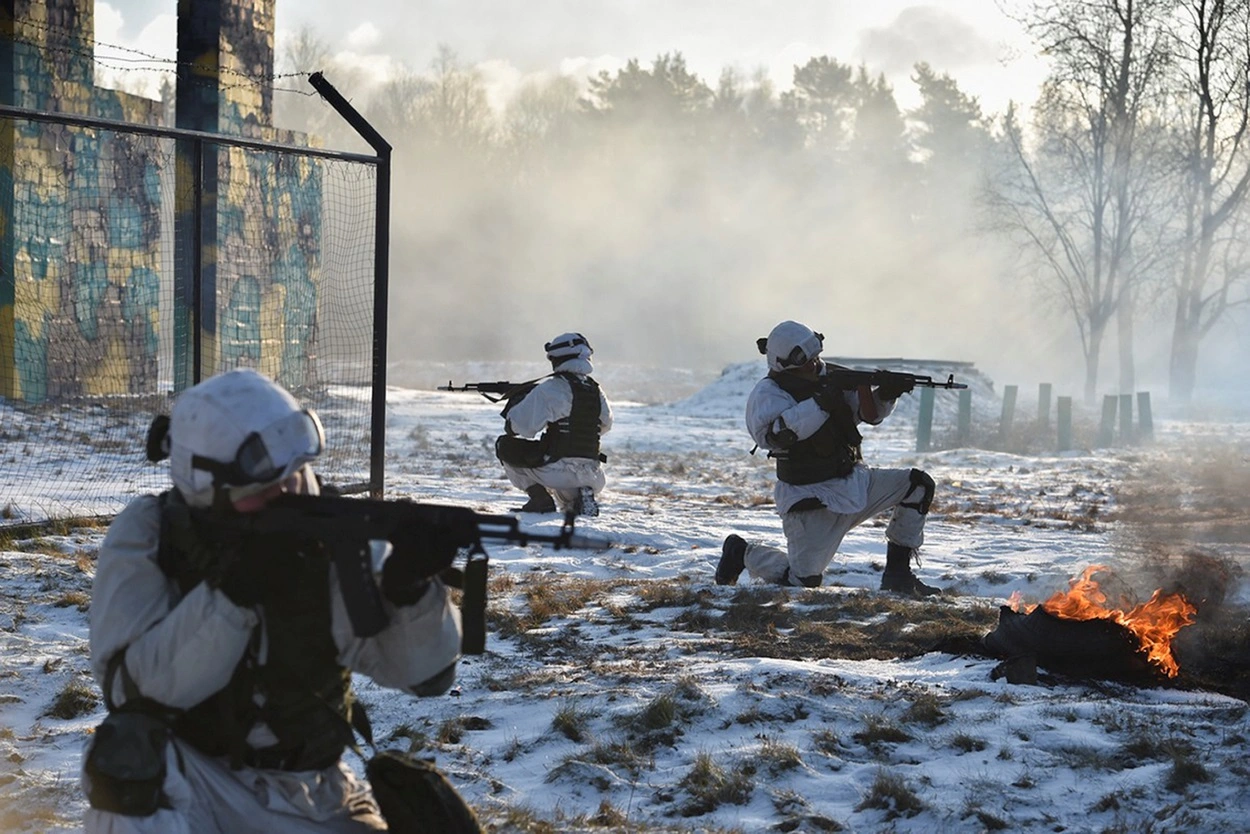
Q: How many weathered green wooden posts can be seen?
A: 8